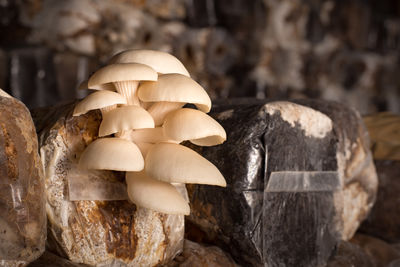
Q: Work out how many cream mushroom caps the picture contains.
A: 9